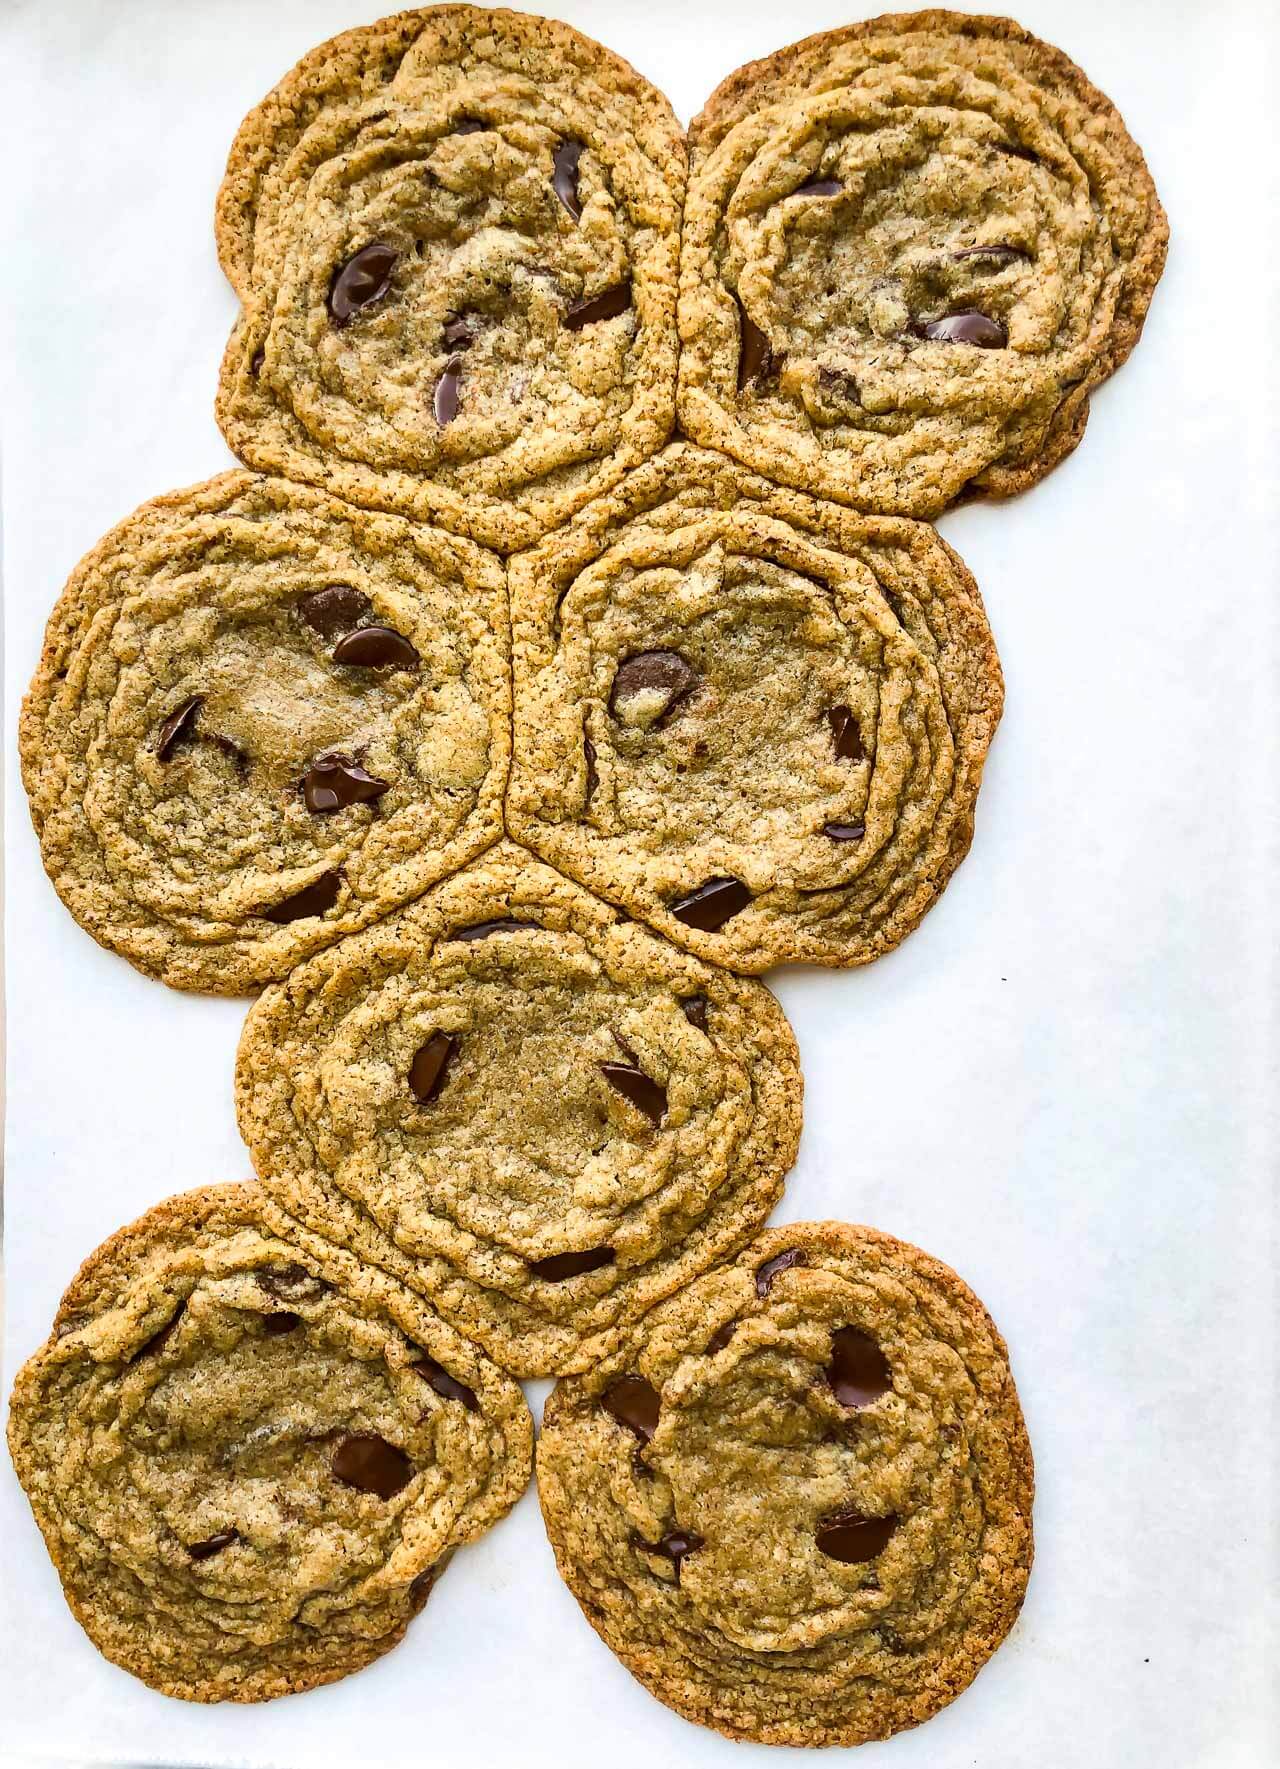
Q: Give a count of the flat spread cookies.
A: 7